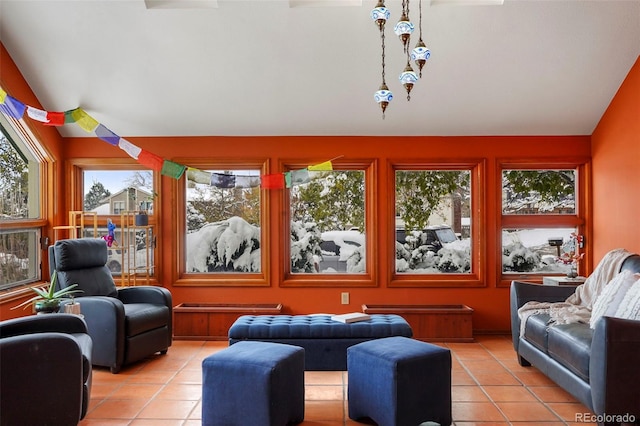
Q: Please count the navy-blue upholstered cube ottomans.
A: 2